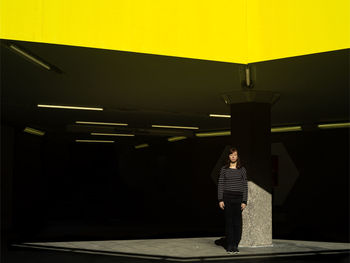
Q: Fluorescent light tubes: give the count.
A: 14